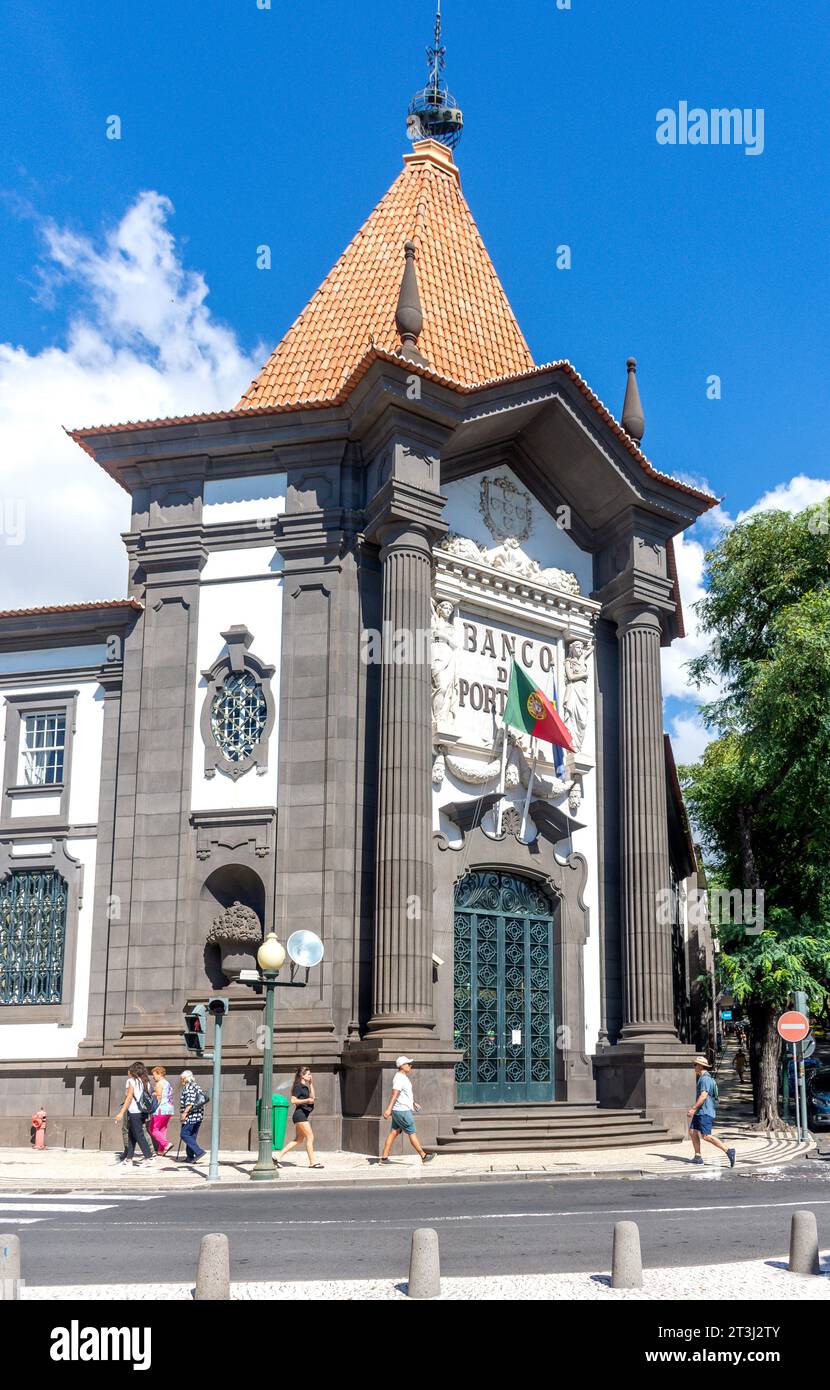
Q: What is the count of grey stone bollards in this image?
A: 5